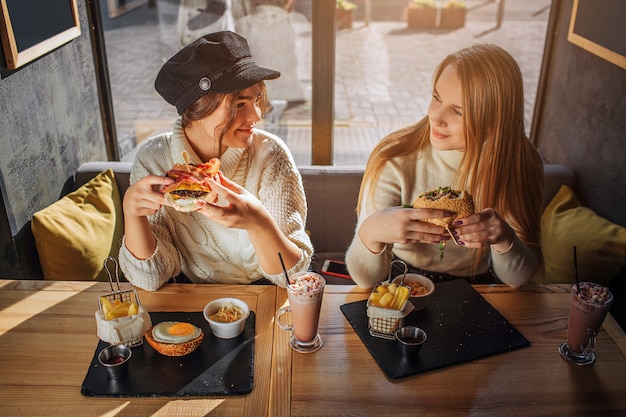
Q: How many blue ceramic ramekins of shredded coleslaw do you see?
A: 0